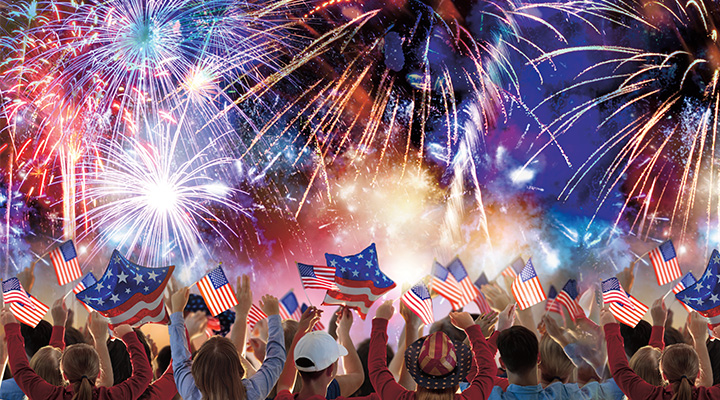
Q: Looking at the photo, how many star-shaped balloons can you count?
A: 3